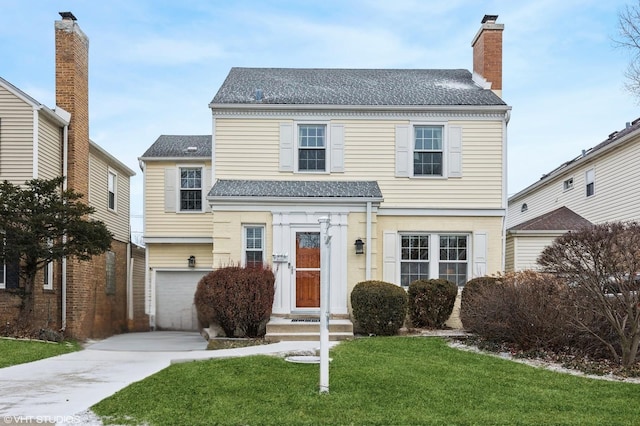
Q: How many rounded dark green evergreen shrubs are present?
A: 2